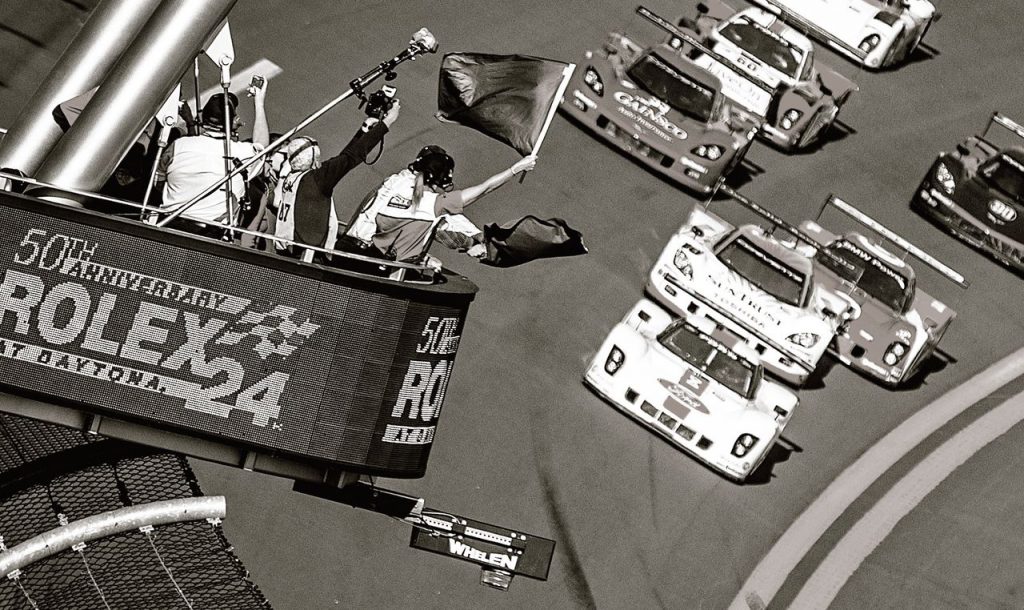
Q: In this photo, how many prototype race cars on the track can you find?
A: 7